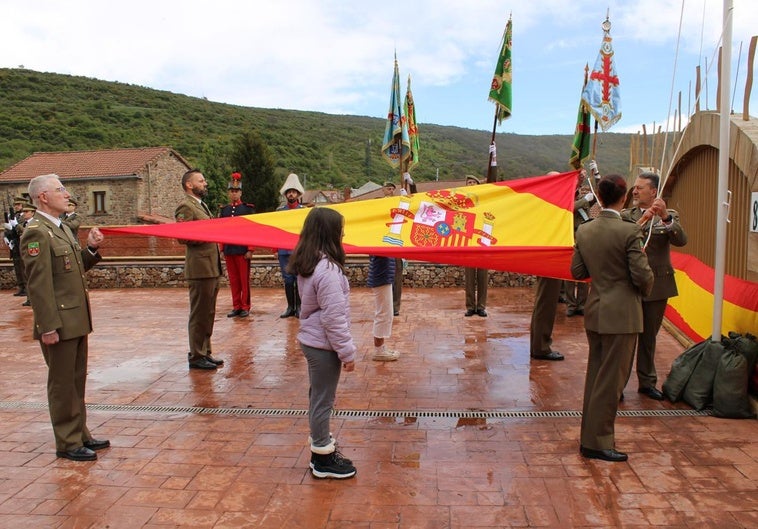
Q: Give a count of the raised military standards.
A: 5